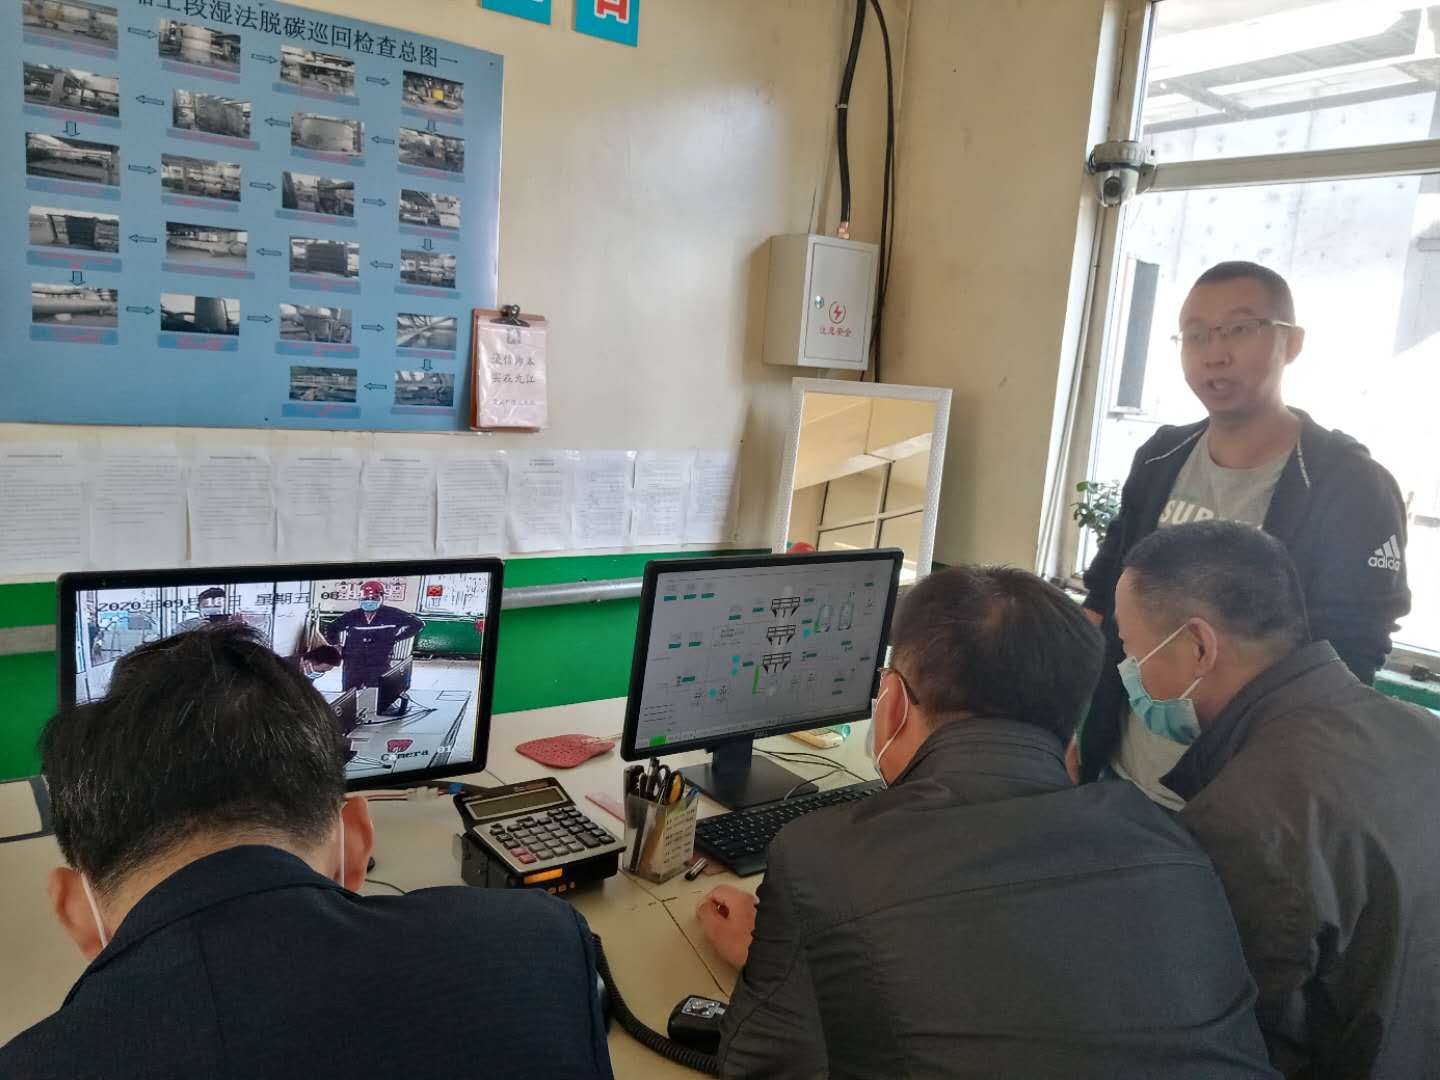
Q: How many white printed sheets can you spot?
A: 10